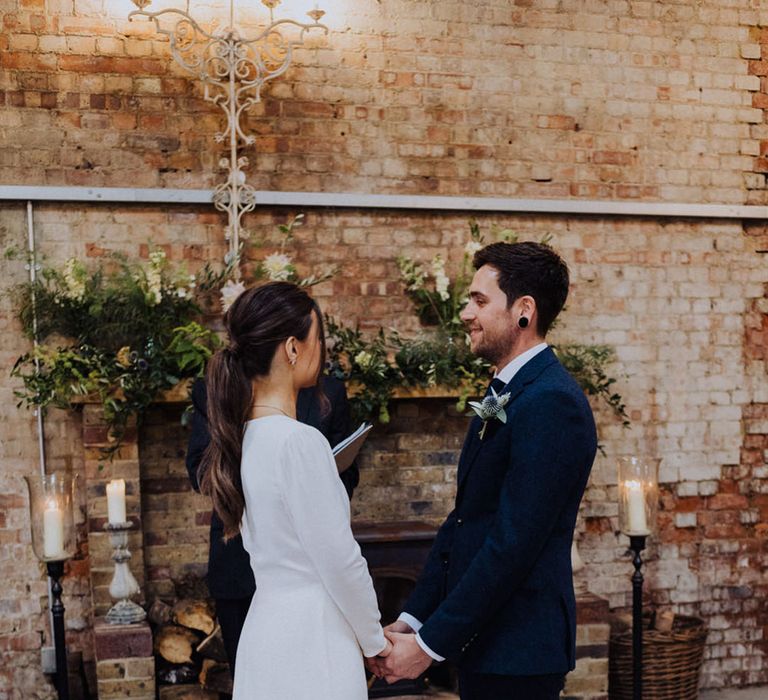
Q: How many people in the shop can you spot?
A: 3